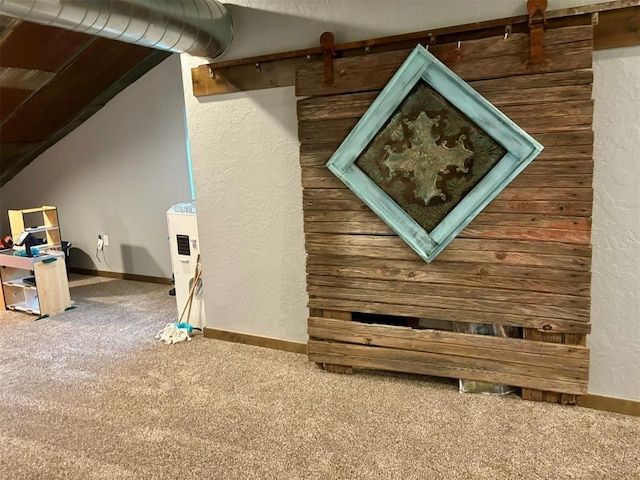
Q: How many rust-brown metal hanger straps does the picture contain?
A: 2